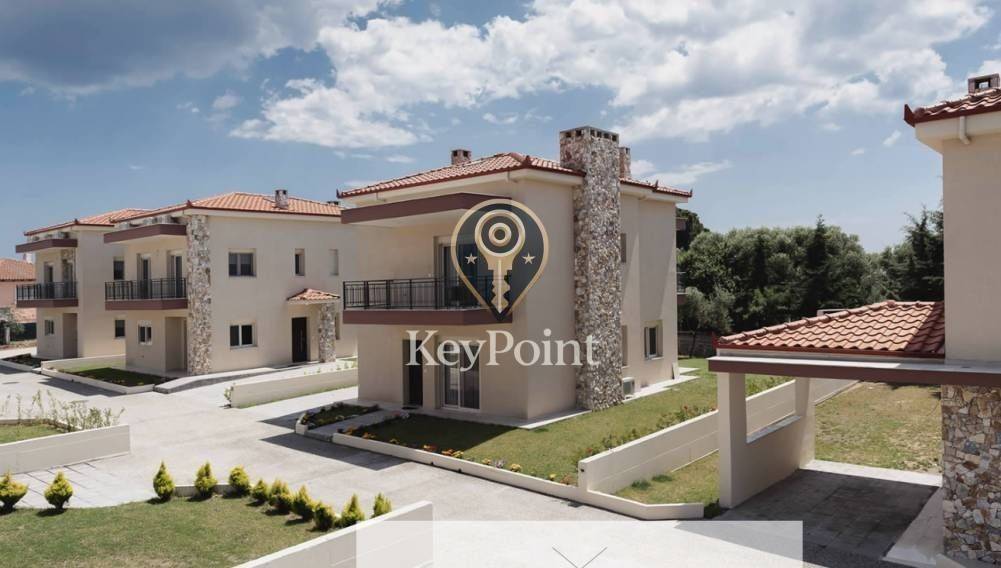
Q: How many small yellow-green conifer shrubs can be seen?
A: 11